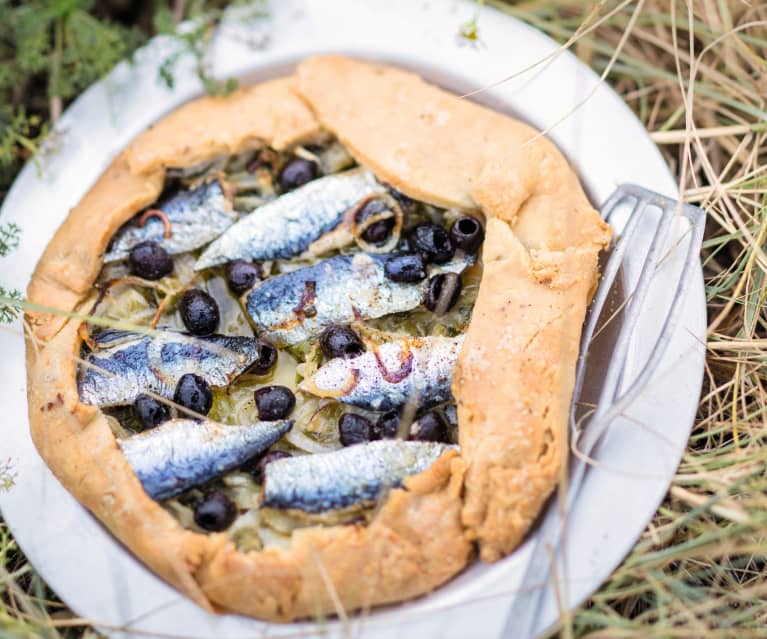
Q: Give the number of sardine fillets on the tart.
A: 7